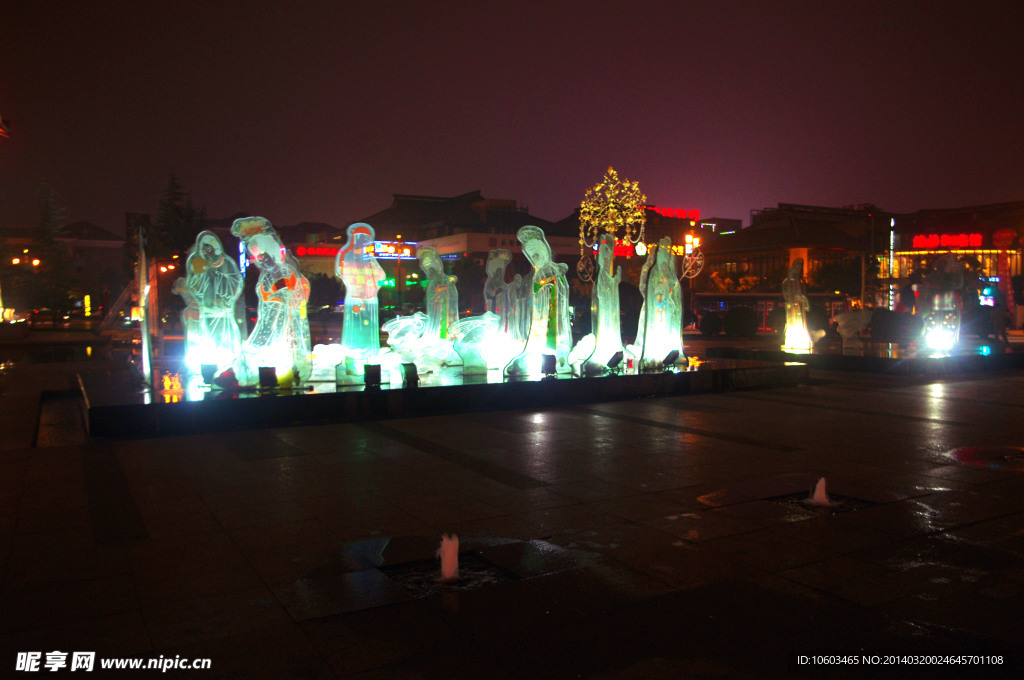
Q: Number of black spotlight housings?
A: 7